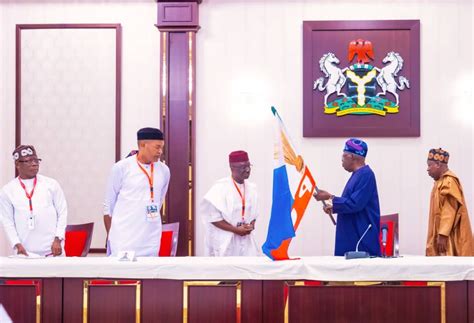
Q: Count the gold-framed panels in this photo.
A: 4